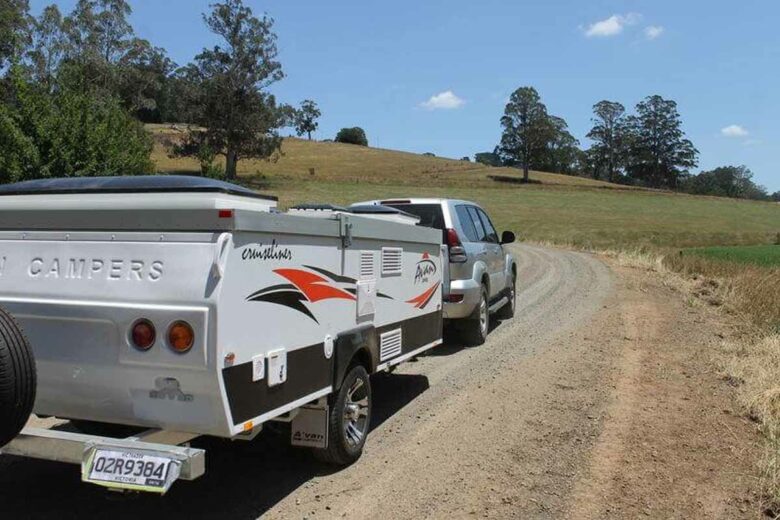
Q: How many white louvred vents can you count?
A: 3